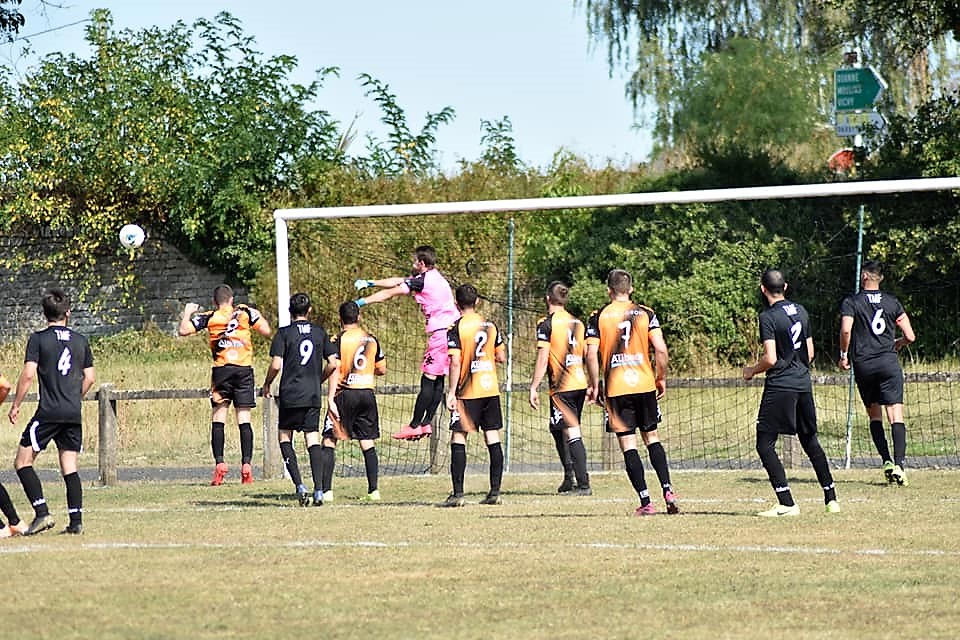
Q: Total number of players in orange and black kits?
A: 5